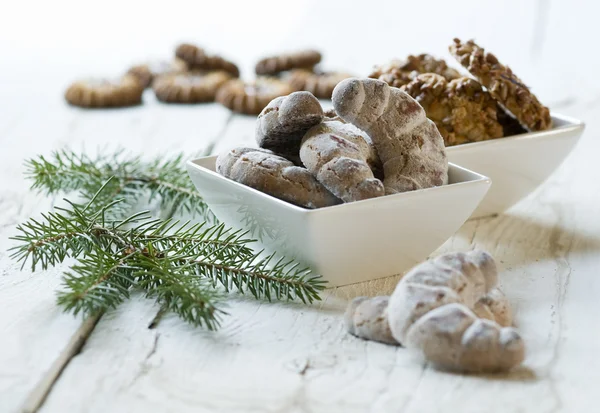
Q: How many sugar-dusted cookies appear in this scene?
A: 6